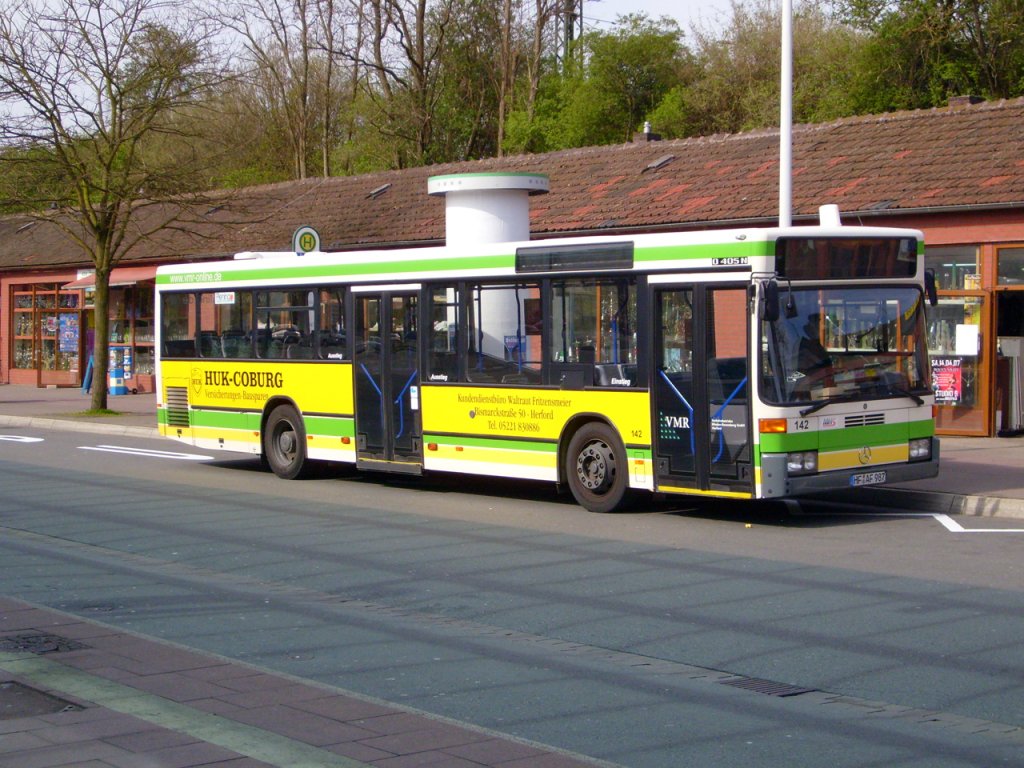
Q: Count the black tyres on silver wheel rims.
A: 2